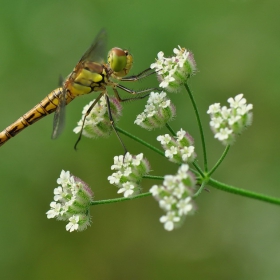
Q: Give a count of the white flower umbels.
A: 8